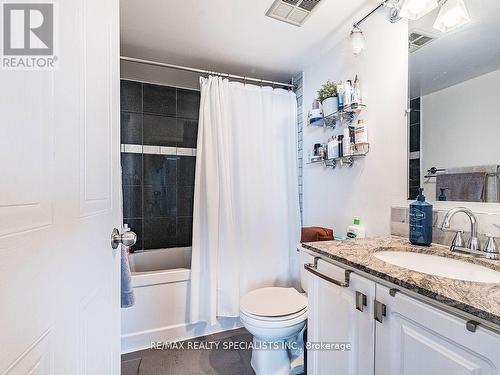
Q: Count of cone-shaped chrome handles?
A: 2